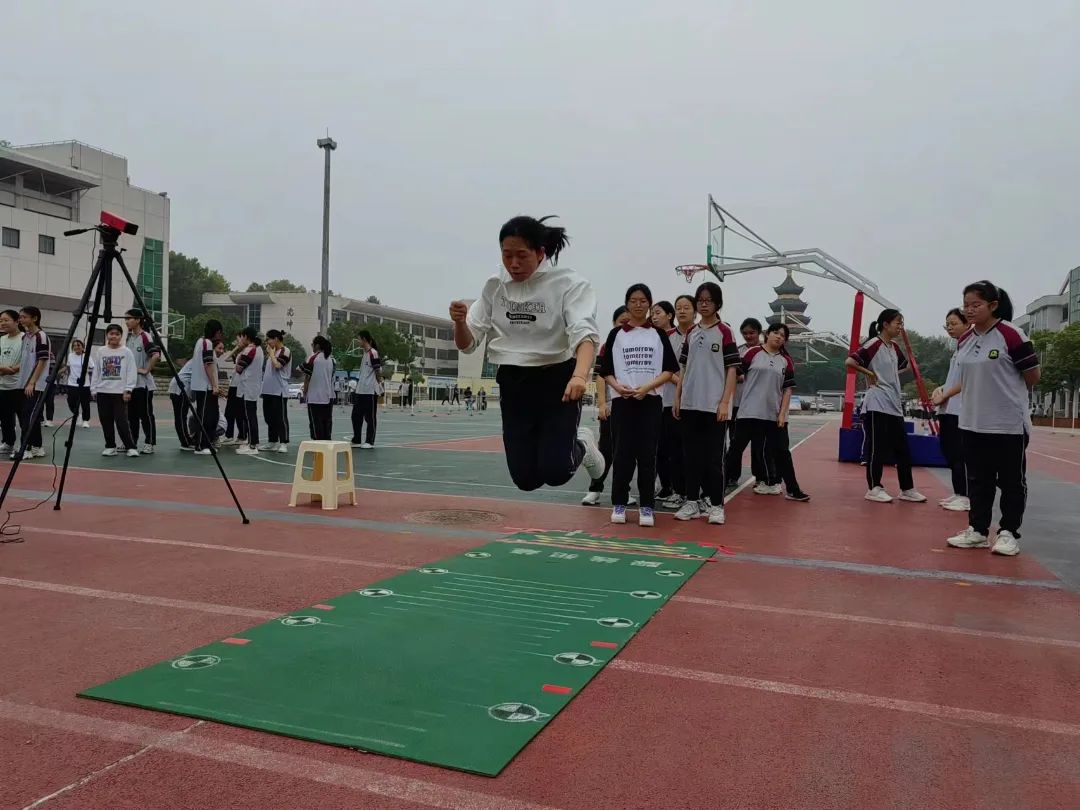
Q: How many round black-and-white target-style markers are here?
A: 10